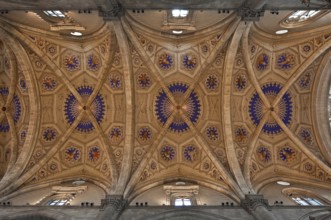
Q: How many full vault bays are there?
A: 3